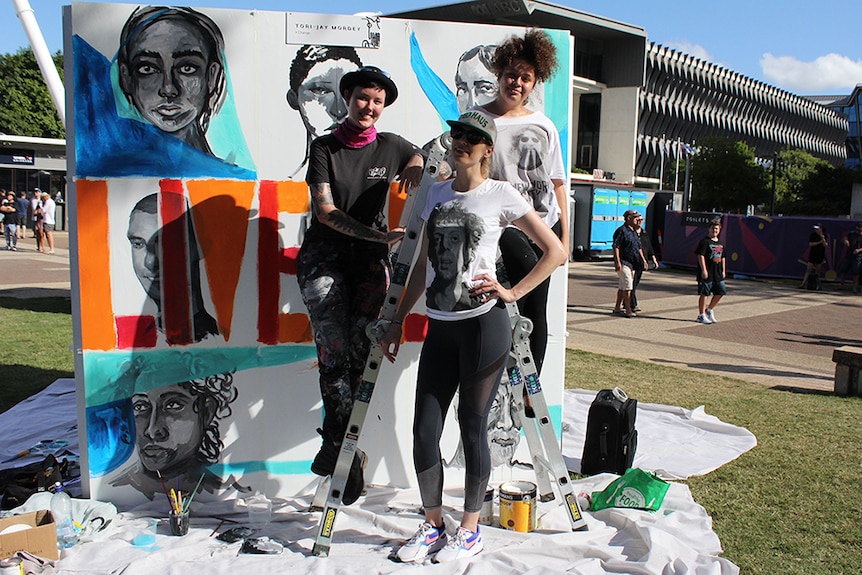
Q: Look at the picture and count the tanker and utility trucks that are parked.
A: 0